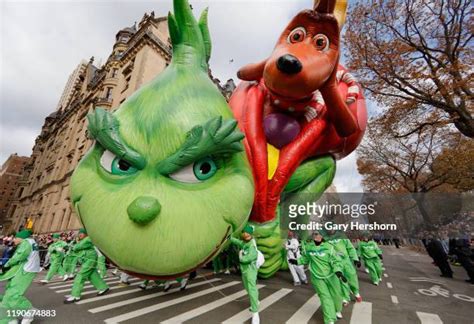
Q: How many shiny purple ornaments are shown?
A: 1